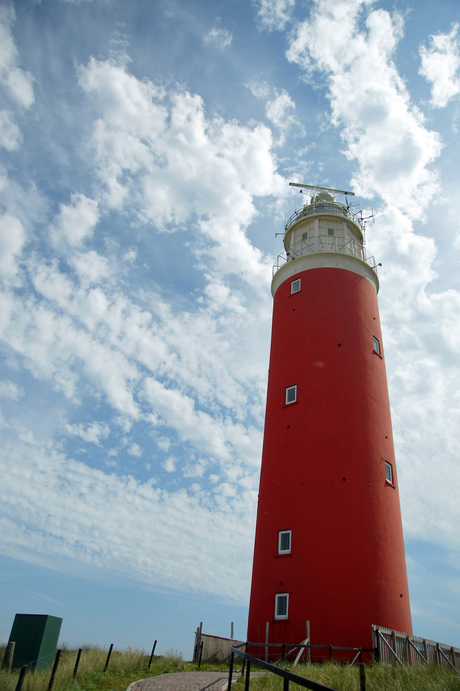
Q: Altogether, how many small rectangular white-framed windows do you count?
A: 6